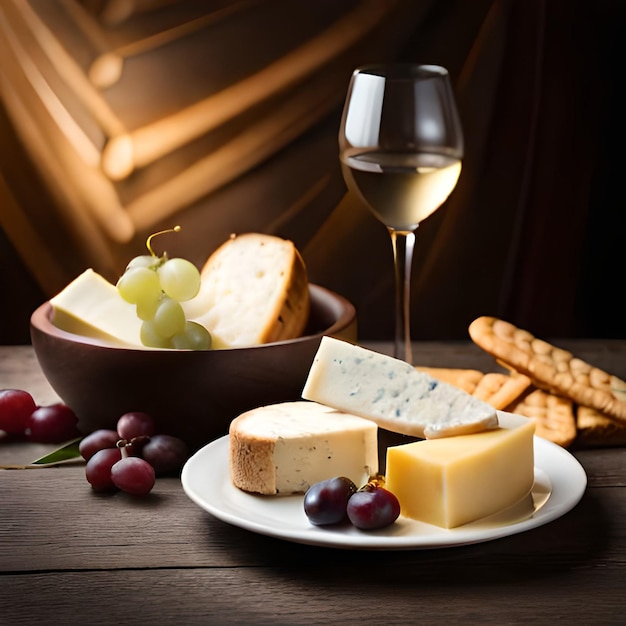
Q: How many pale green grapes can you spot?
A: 7